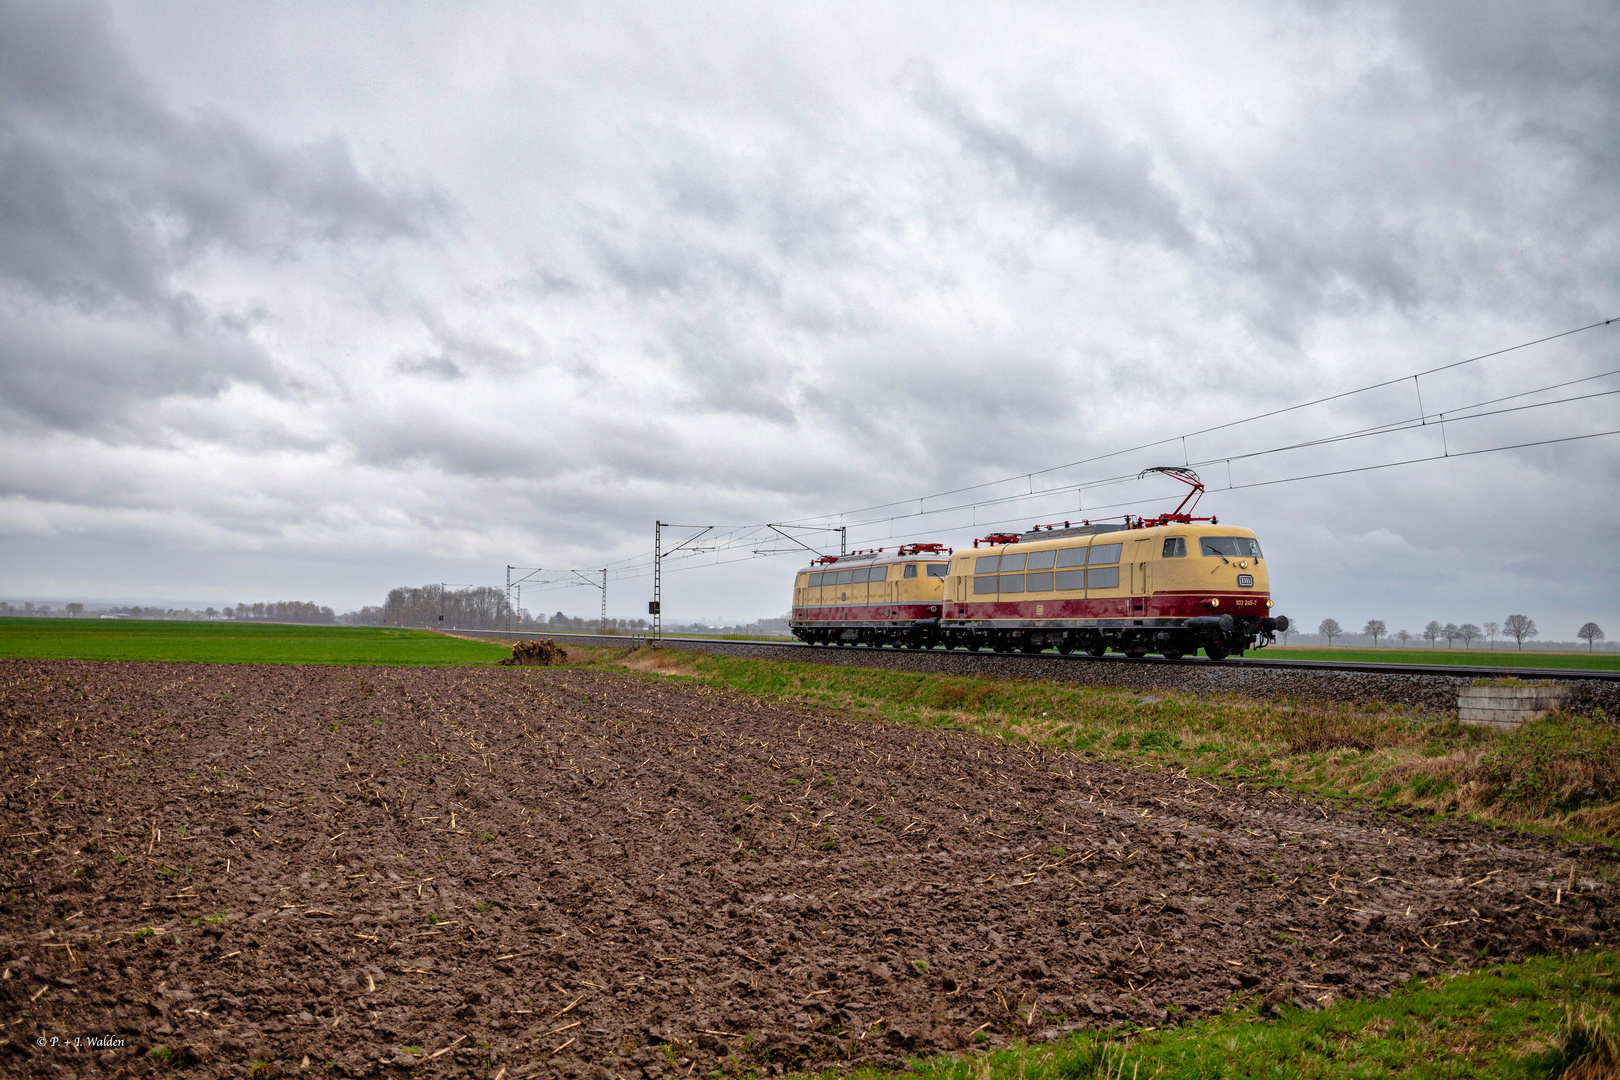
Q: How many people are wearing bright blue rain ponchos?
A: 0